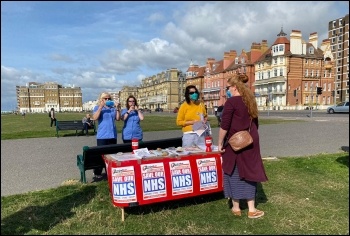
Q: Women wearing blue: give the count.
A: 2